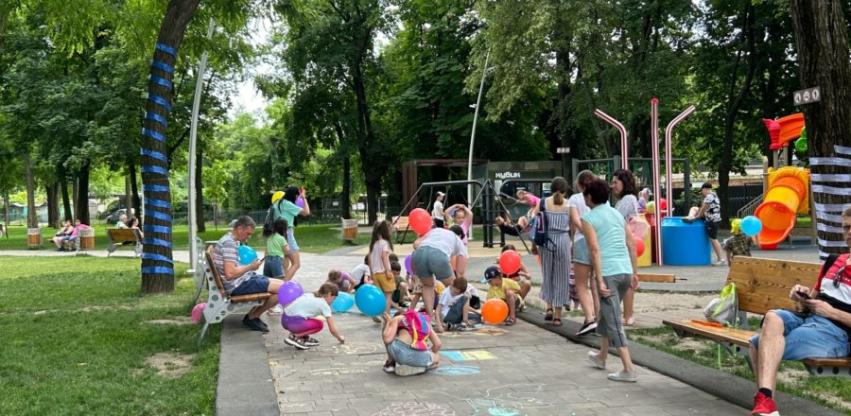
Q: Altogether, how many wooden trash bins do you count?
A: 3